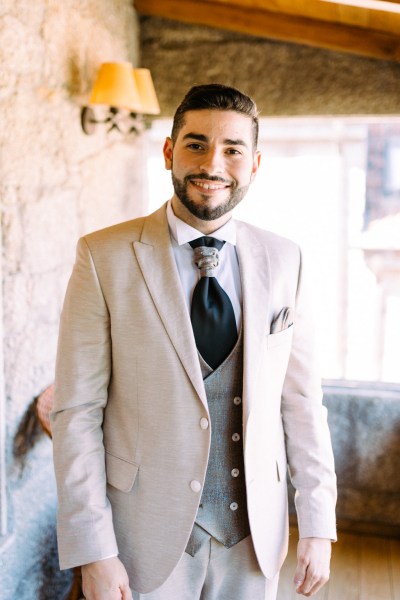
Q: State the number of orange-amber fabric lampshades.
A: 2